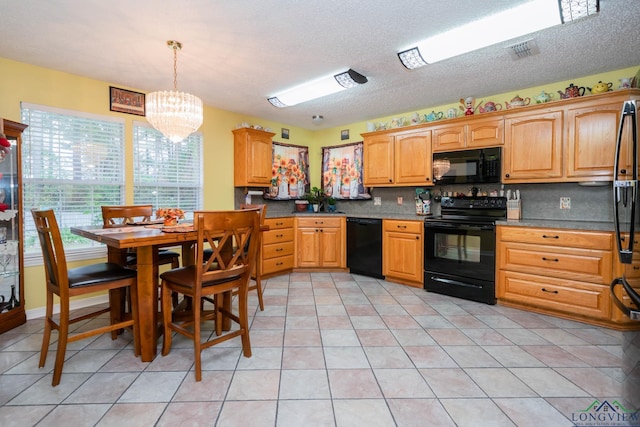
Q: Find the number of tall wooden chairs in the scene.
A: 4